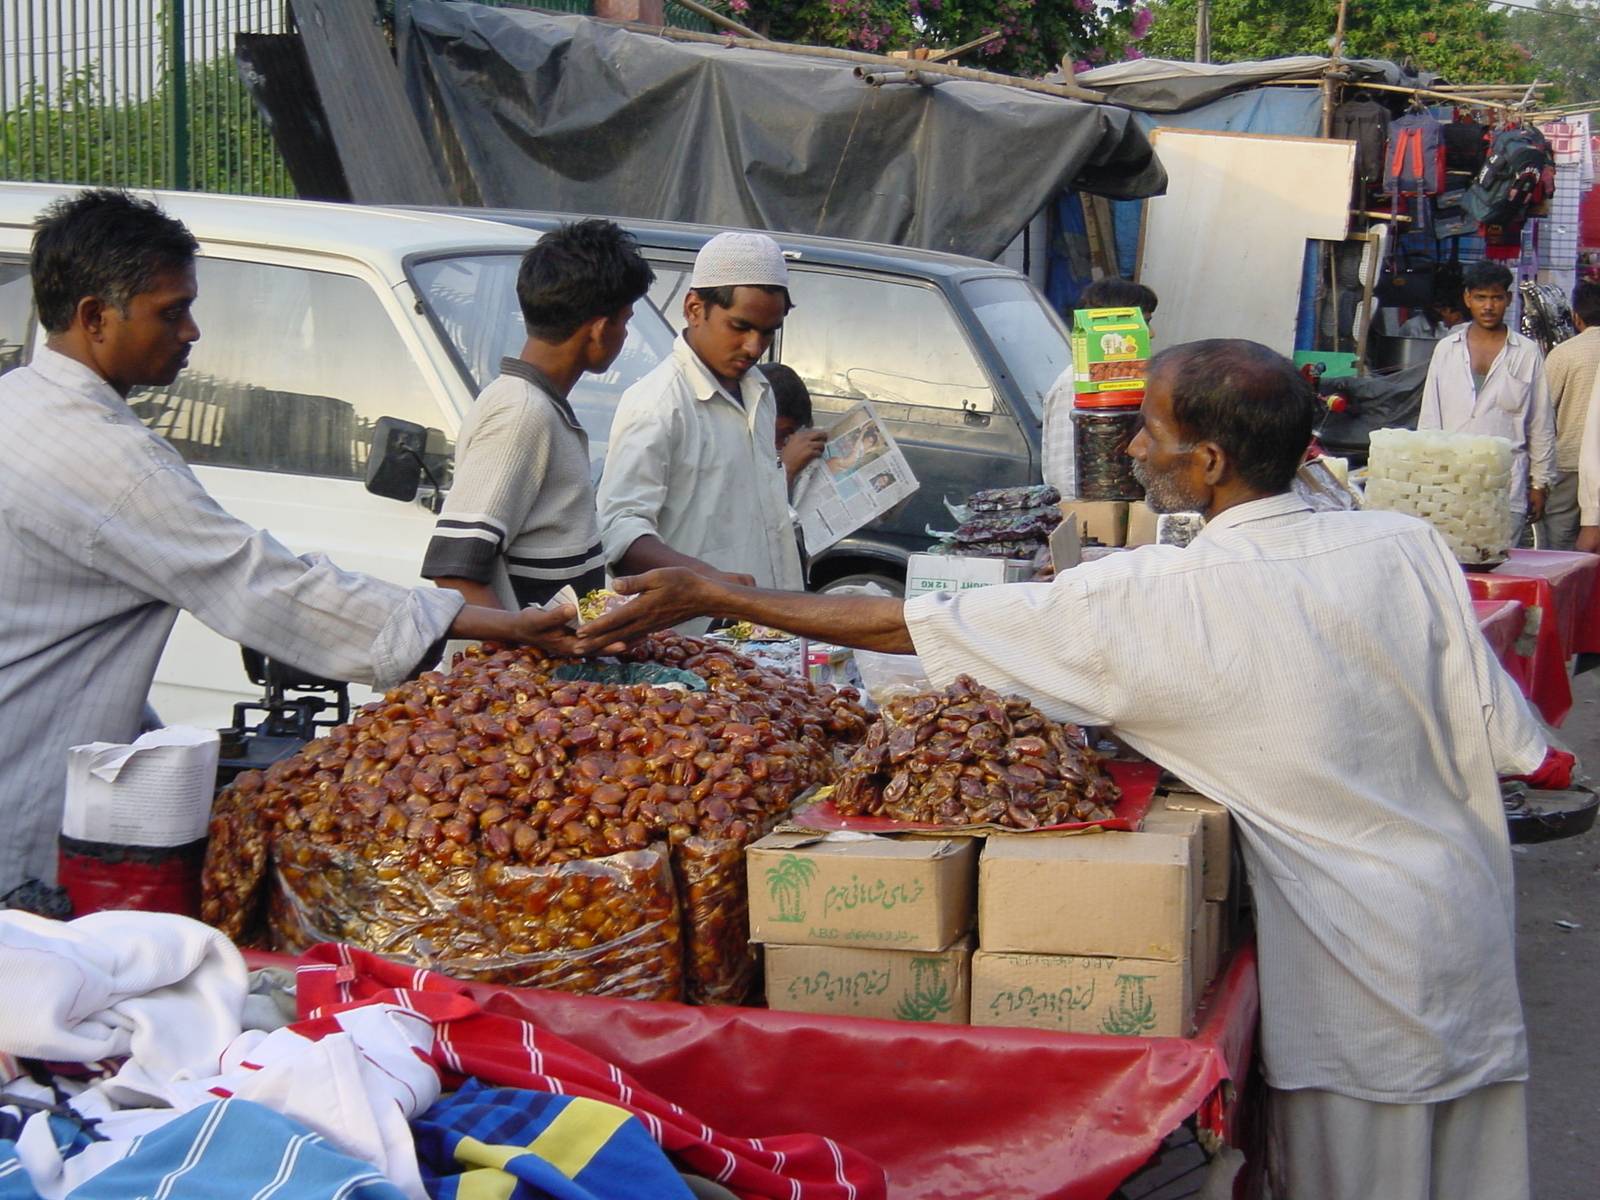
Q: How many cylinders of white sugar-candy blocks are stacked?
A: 1